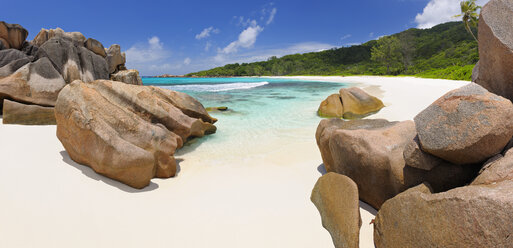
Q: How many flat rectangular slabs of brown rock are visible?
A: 1